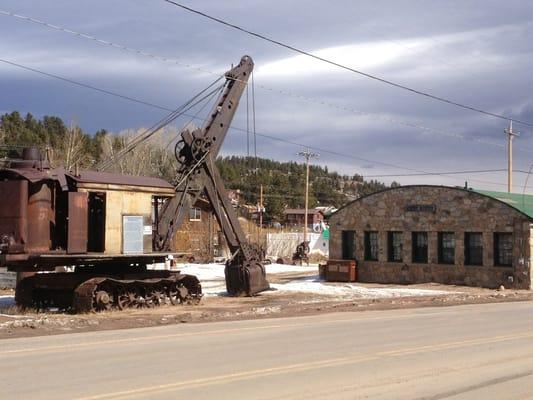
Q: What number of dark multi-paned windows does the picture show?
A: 7